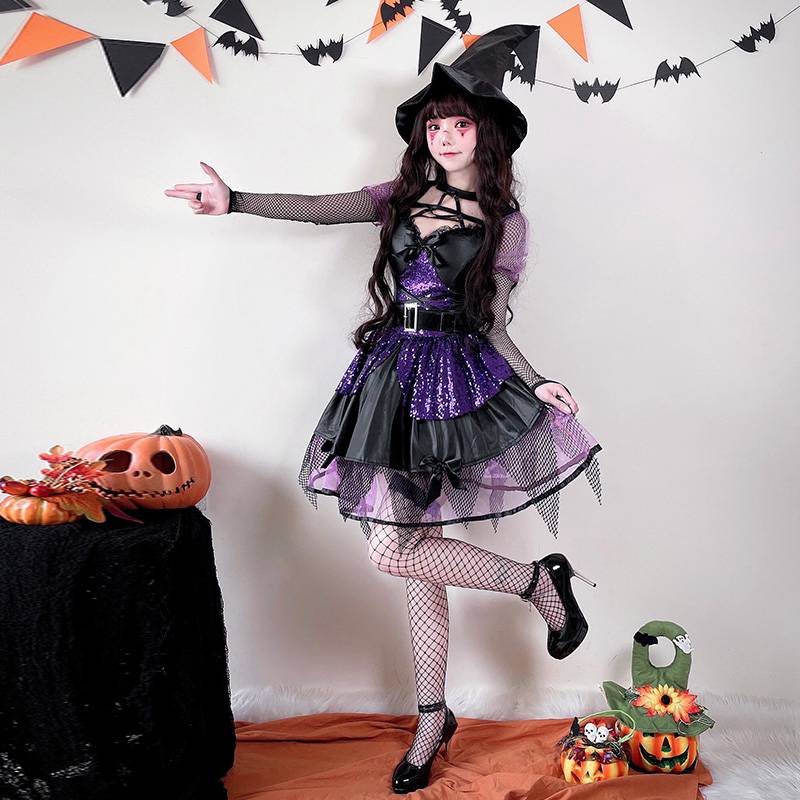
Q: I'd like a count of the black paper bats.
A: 9